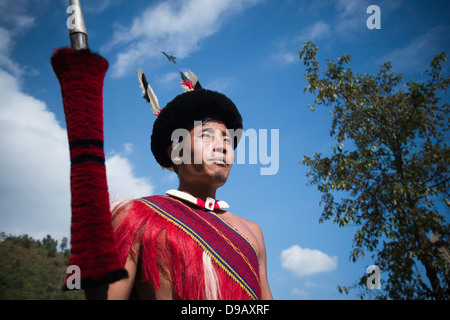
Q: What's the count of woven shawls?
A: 1